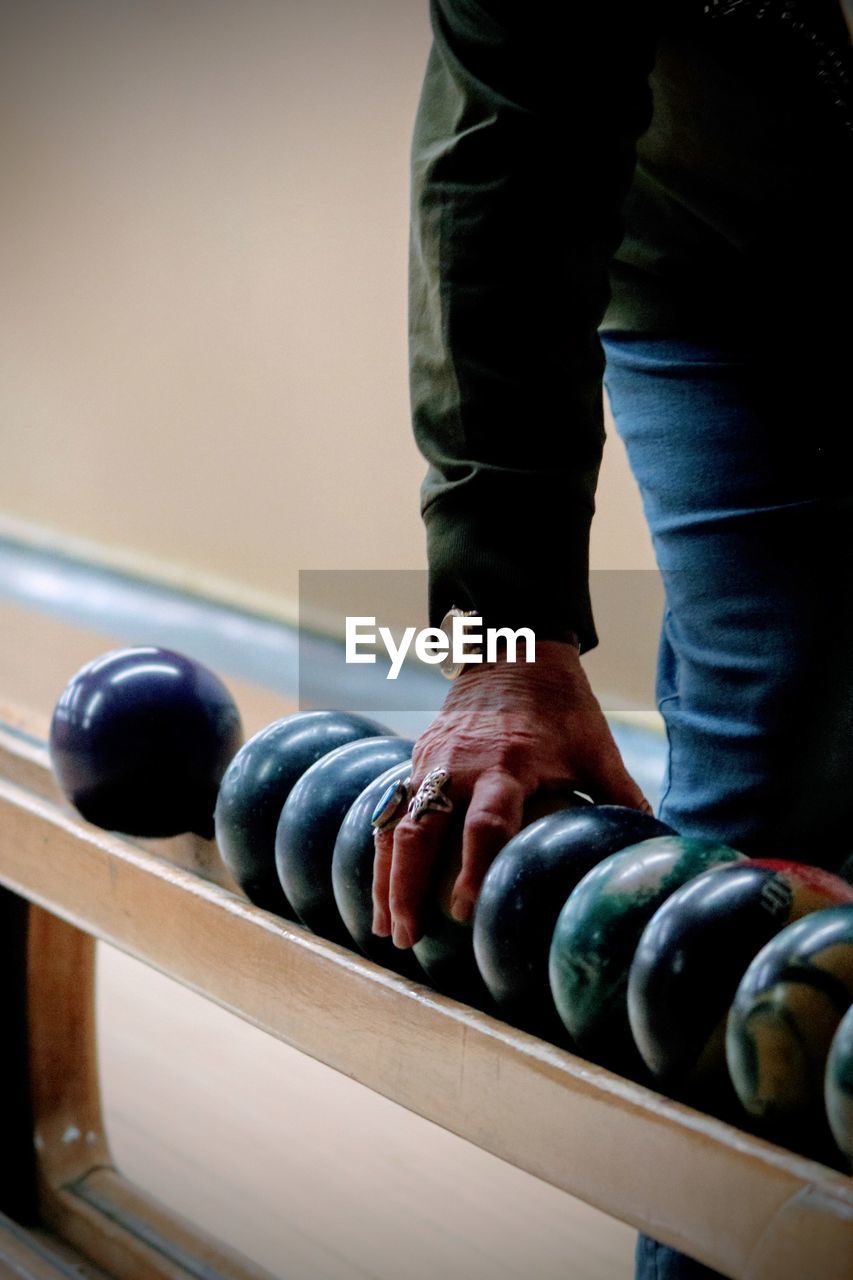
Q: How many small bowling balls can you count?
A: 10